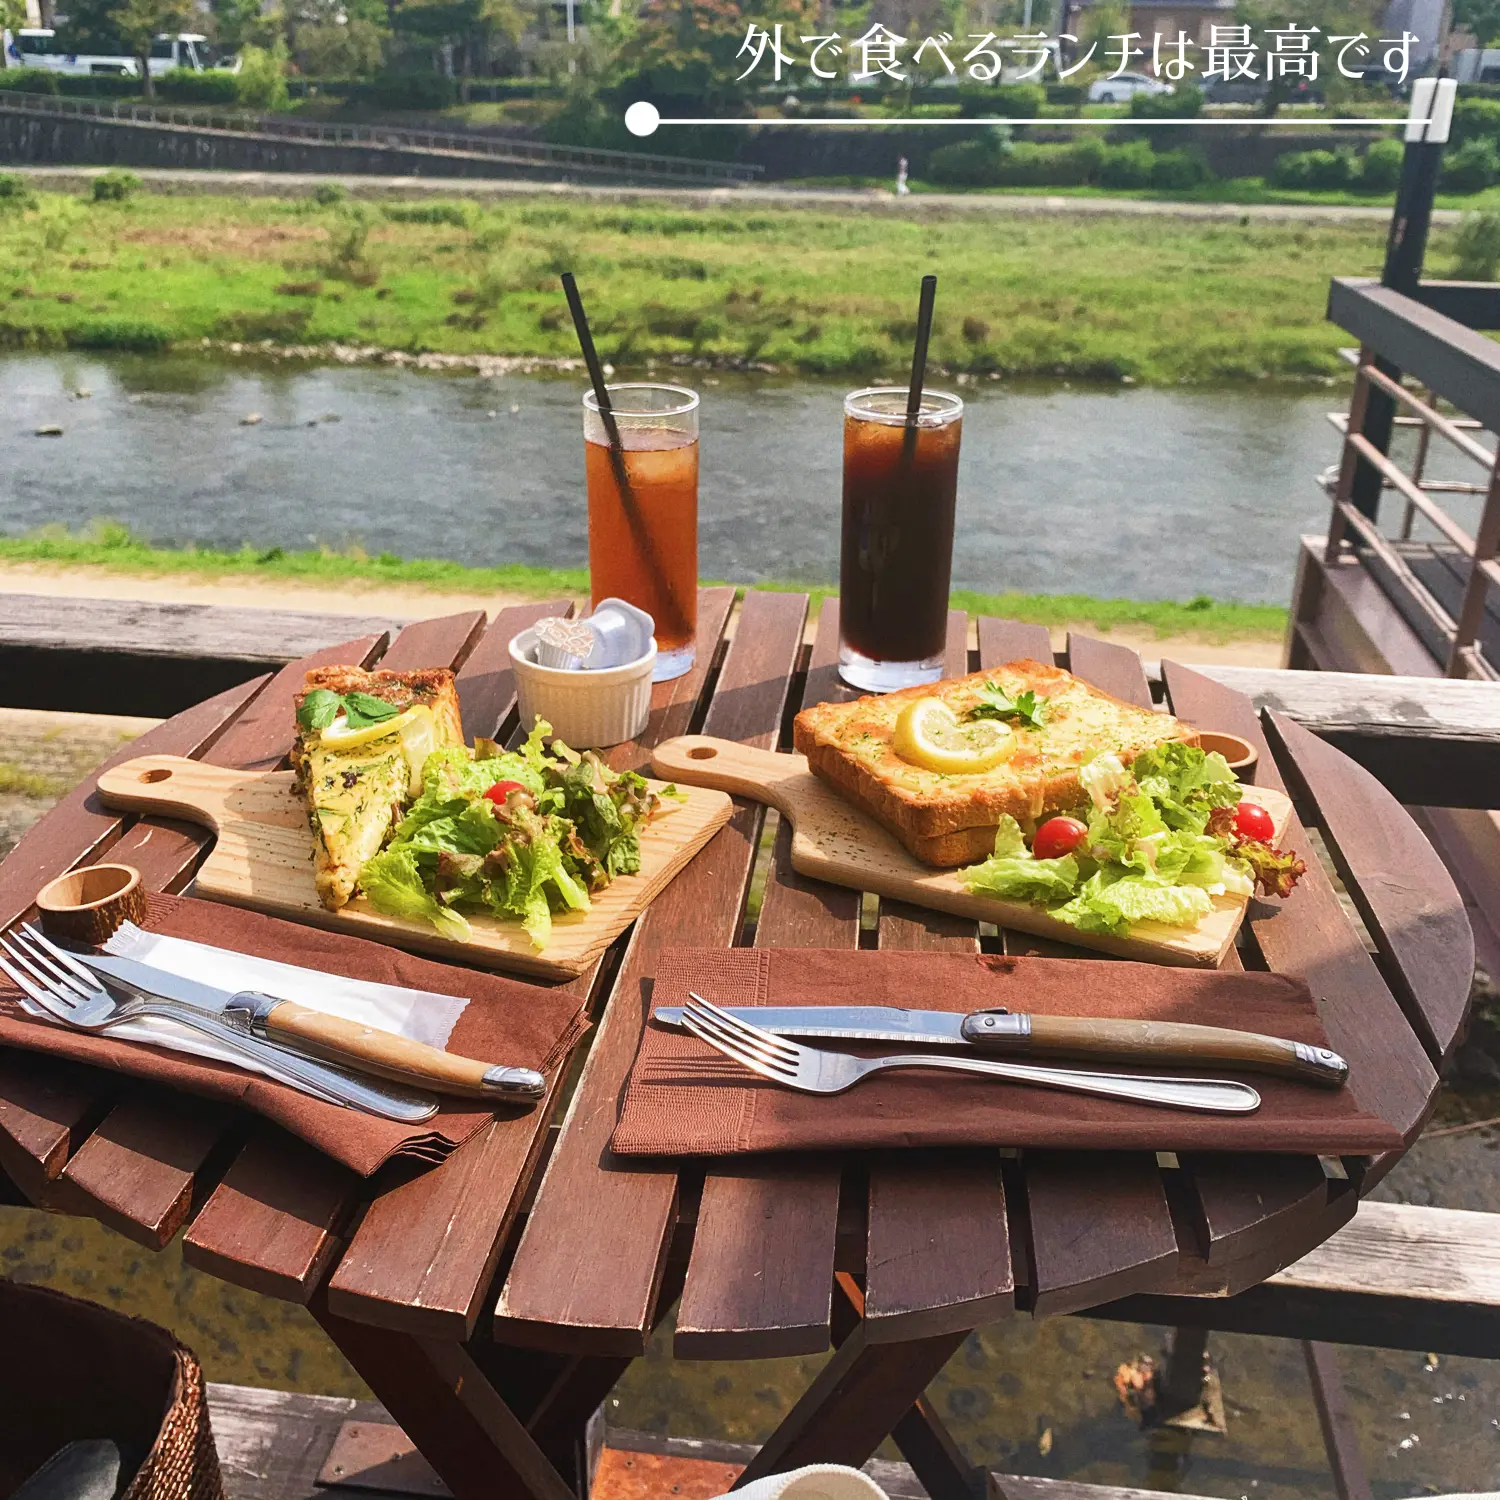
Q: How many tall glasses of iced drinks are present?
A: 2